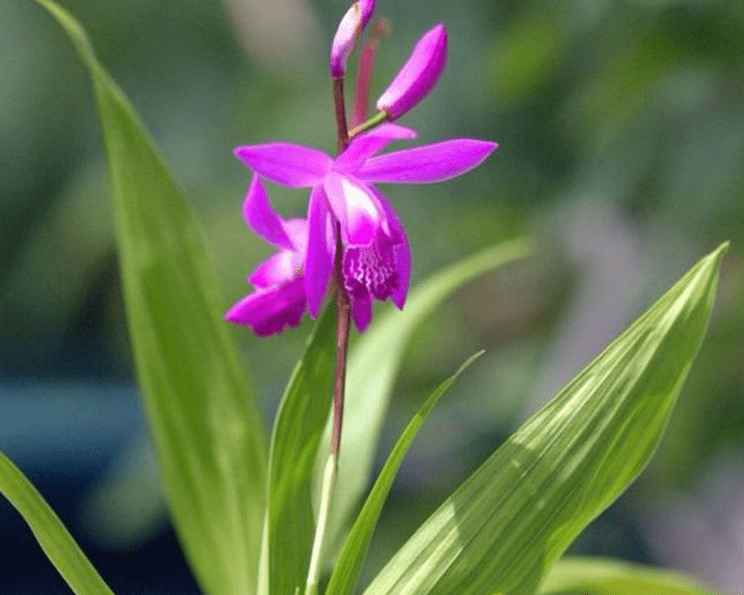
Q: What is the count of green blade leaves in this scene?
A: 7